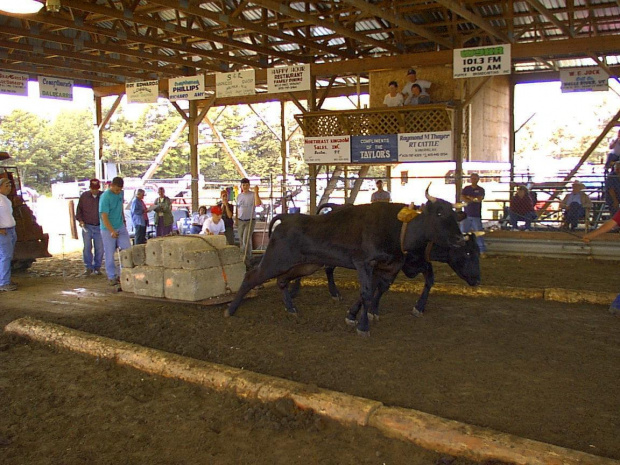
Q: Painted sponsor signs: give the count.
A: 11